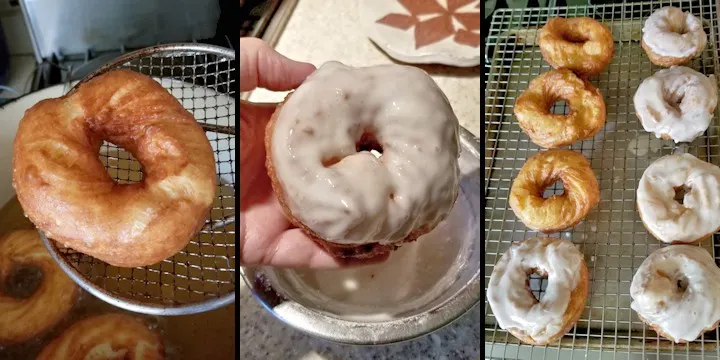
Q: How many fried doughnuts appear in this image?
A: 12